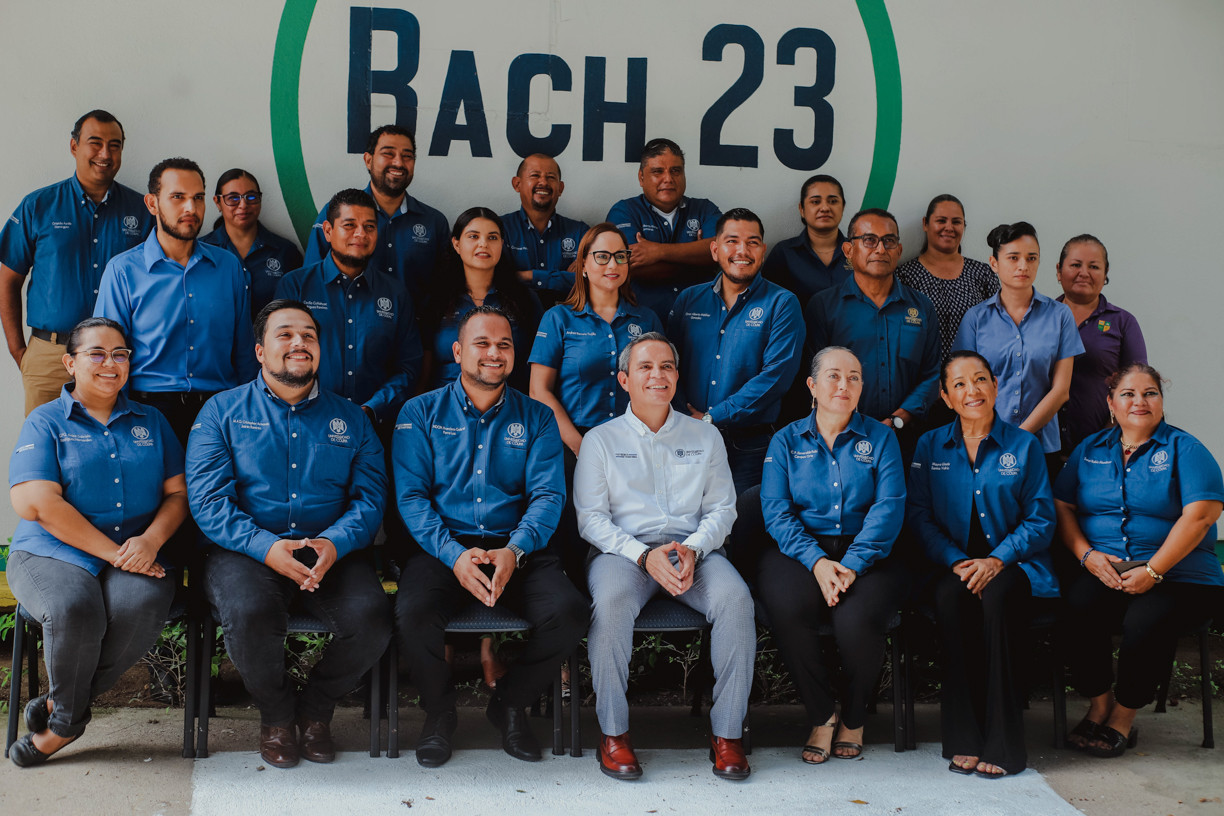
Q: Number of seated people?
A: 7